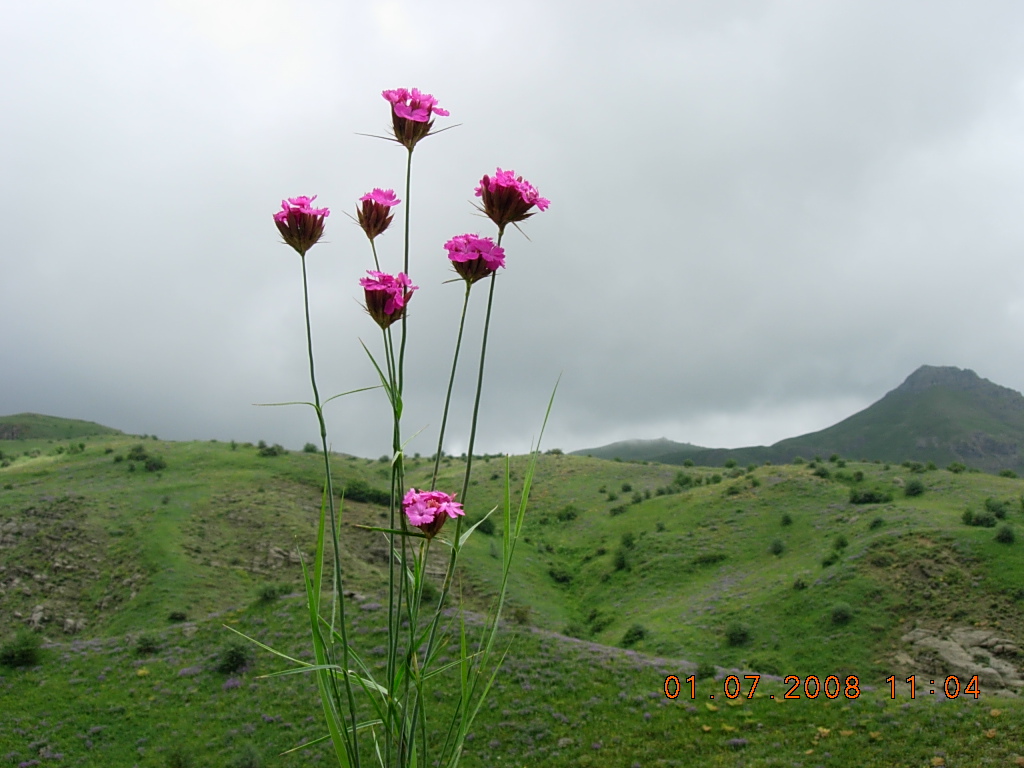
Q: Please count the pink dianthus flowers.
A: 7